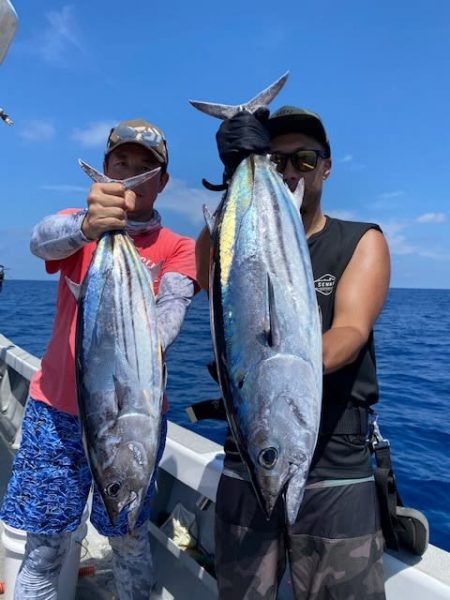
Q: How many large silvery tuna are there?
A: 2